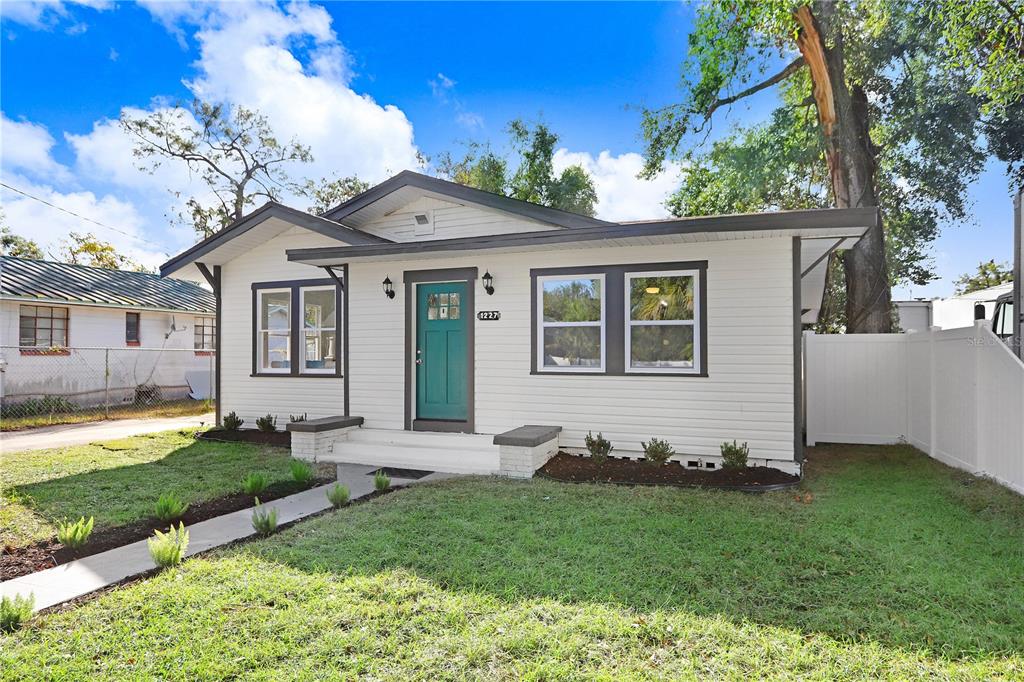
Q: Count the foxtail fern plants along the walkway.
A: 9